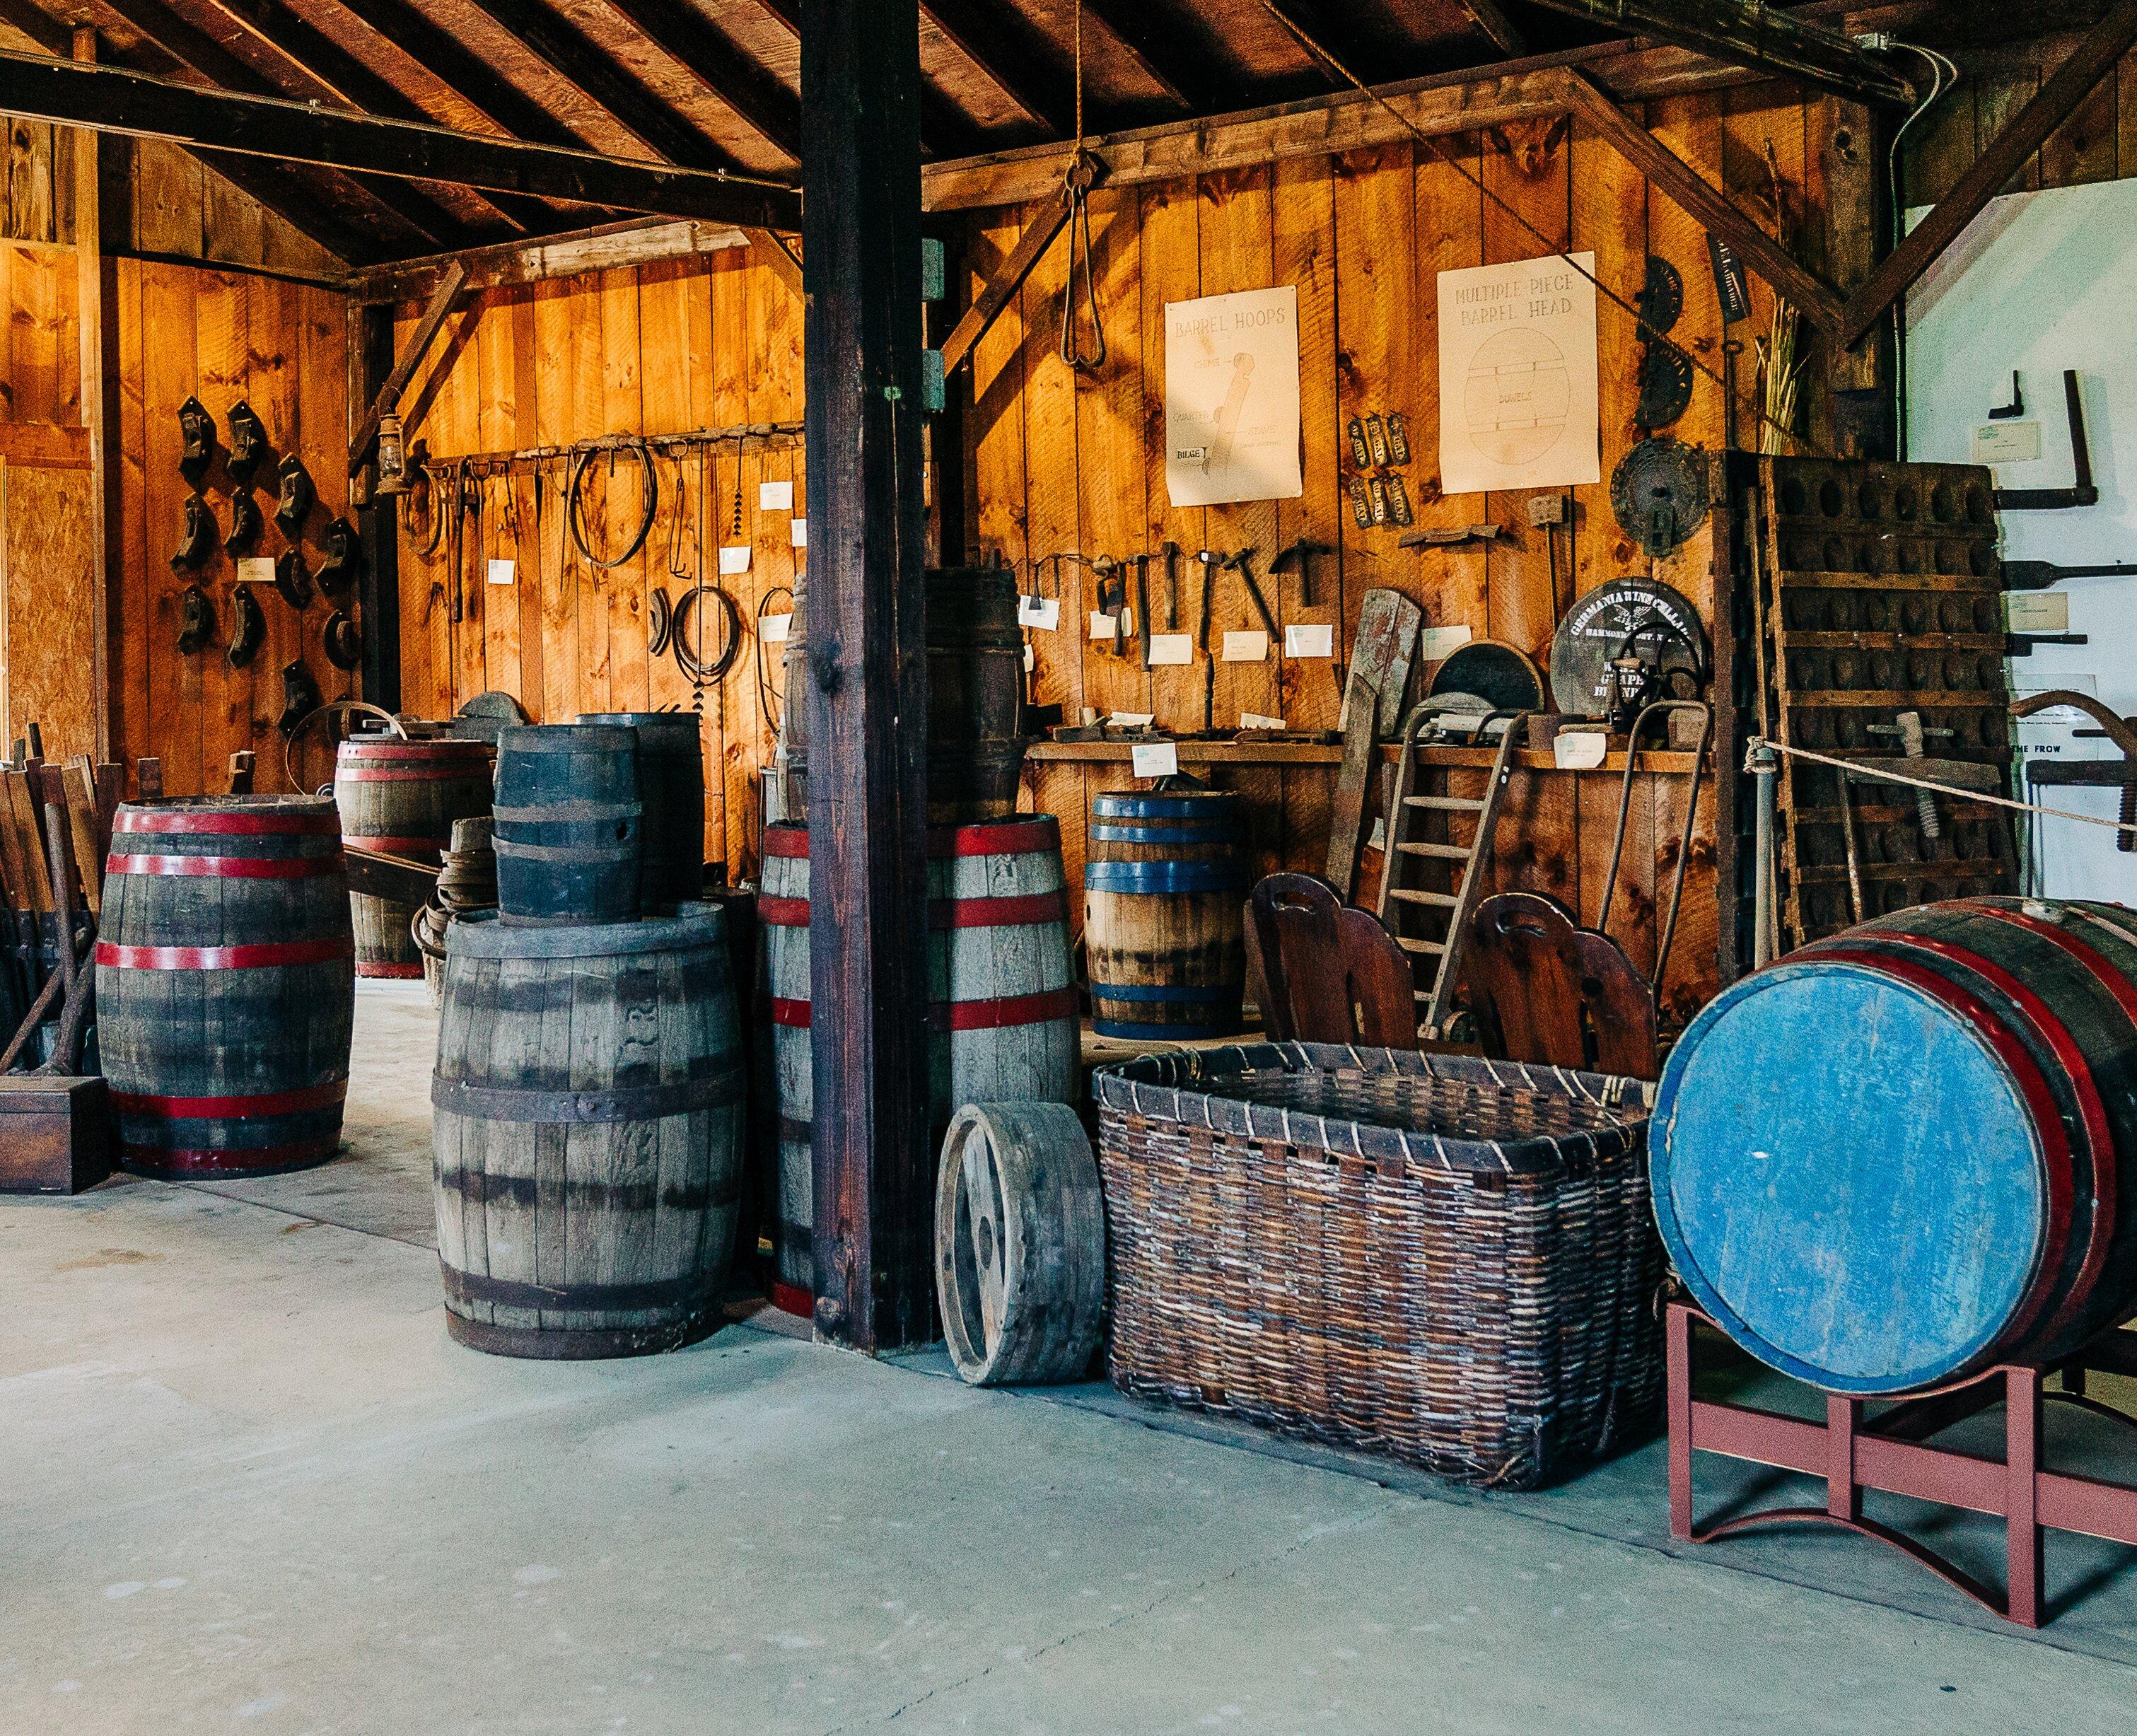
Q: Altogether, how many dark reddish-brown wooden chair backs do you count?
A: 2